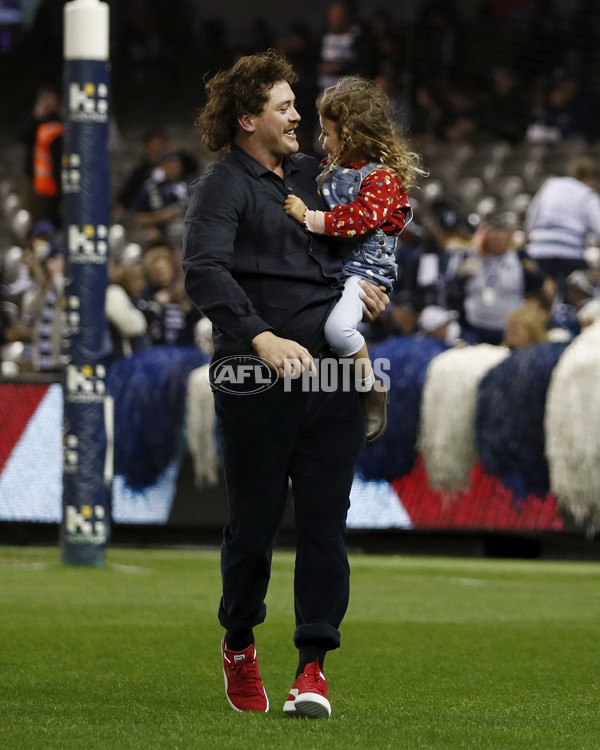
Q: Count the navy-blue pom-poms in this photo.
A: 3